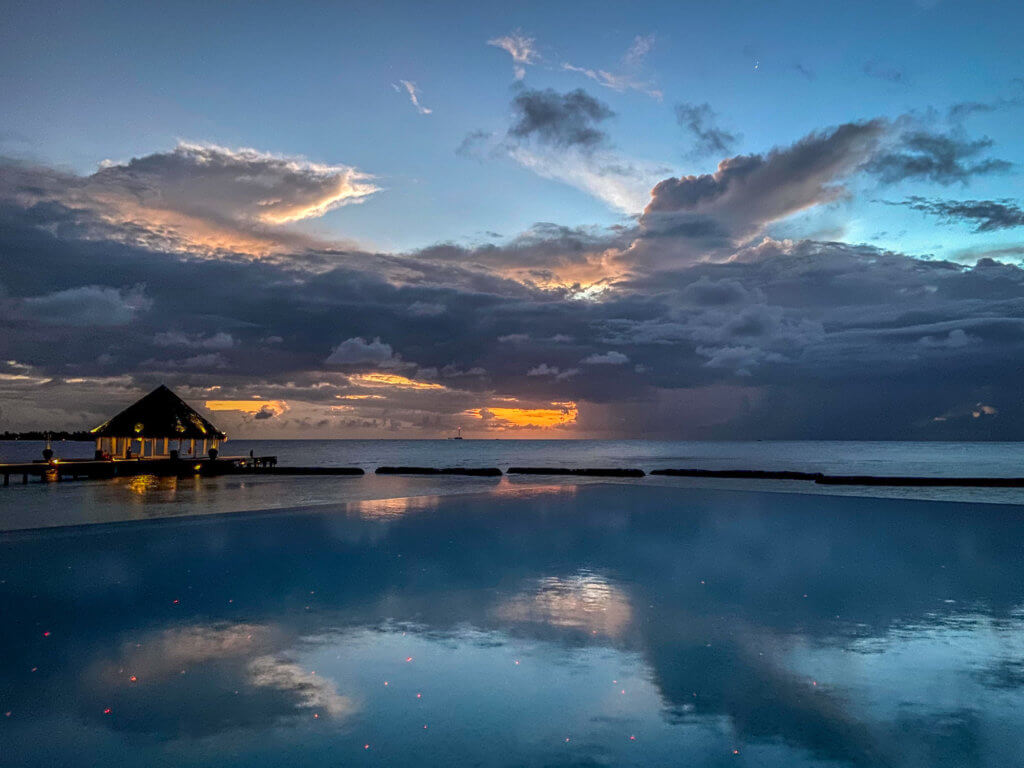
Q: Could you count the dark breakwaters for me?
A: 5